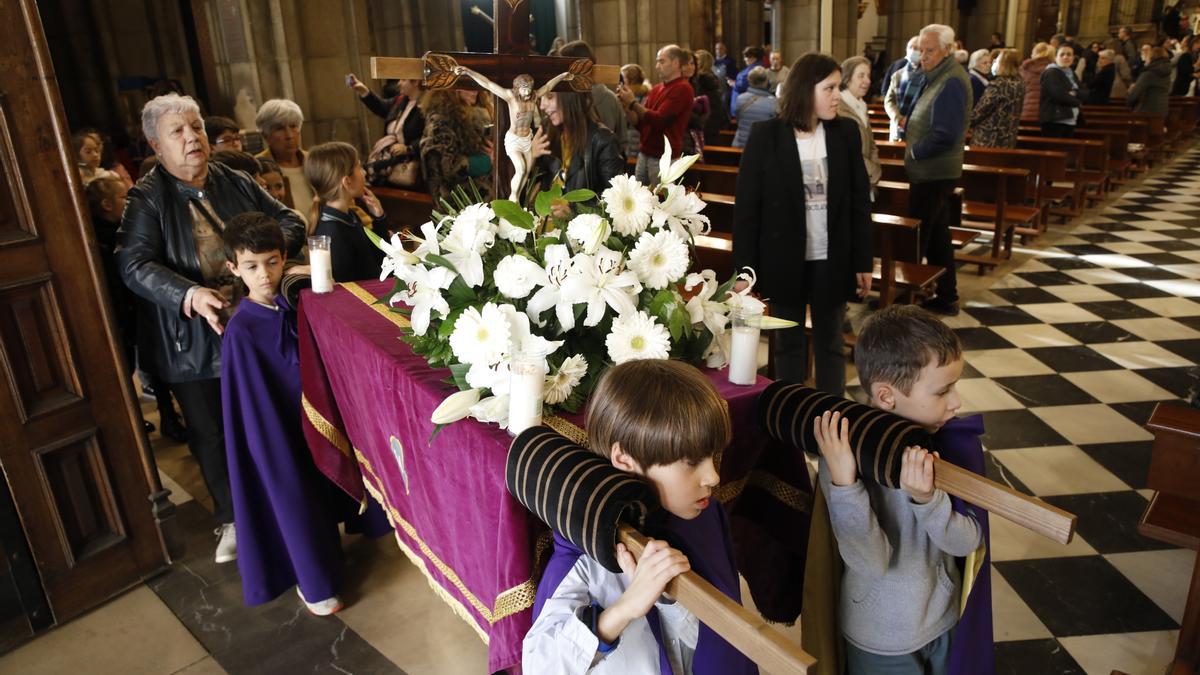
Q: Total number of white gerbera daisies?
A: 5